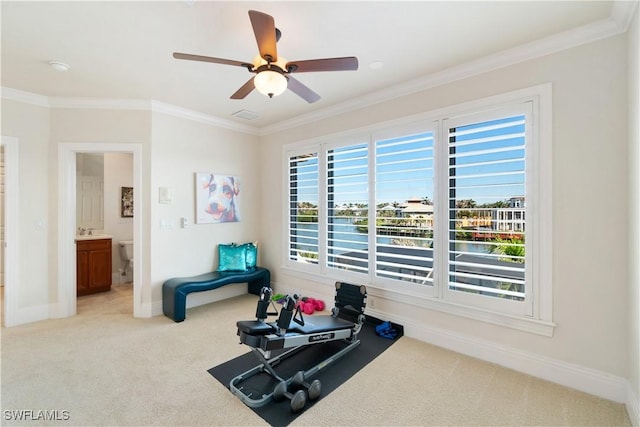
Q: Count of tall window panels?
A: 4